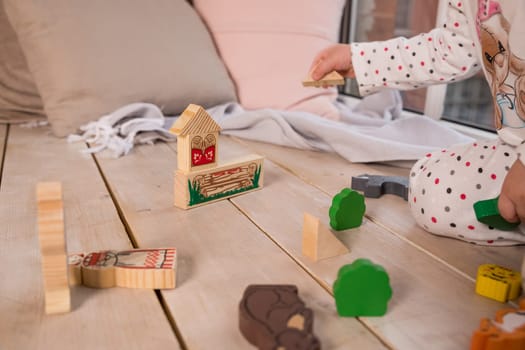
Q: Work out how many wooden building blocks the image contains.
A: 14